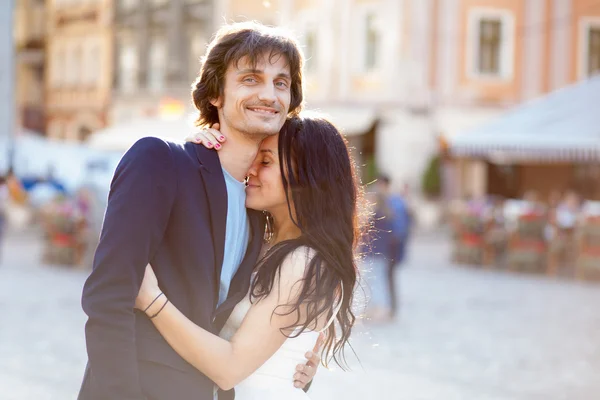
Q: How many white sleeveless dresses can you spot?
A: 1